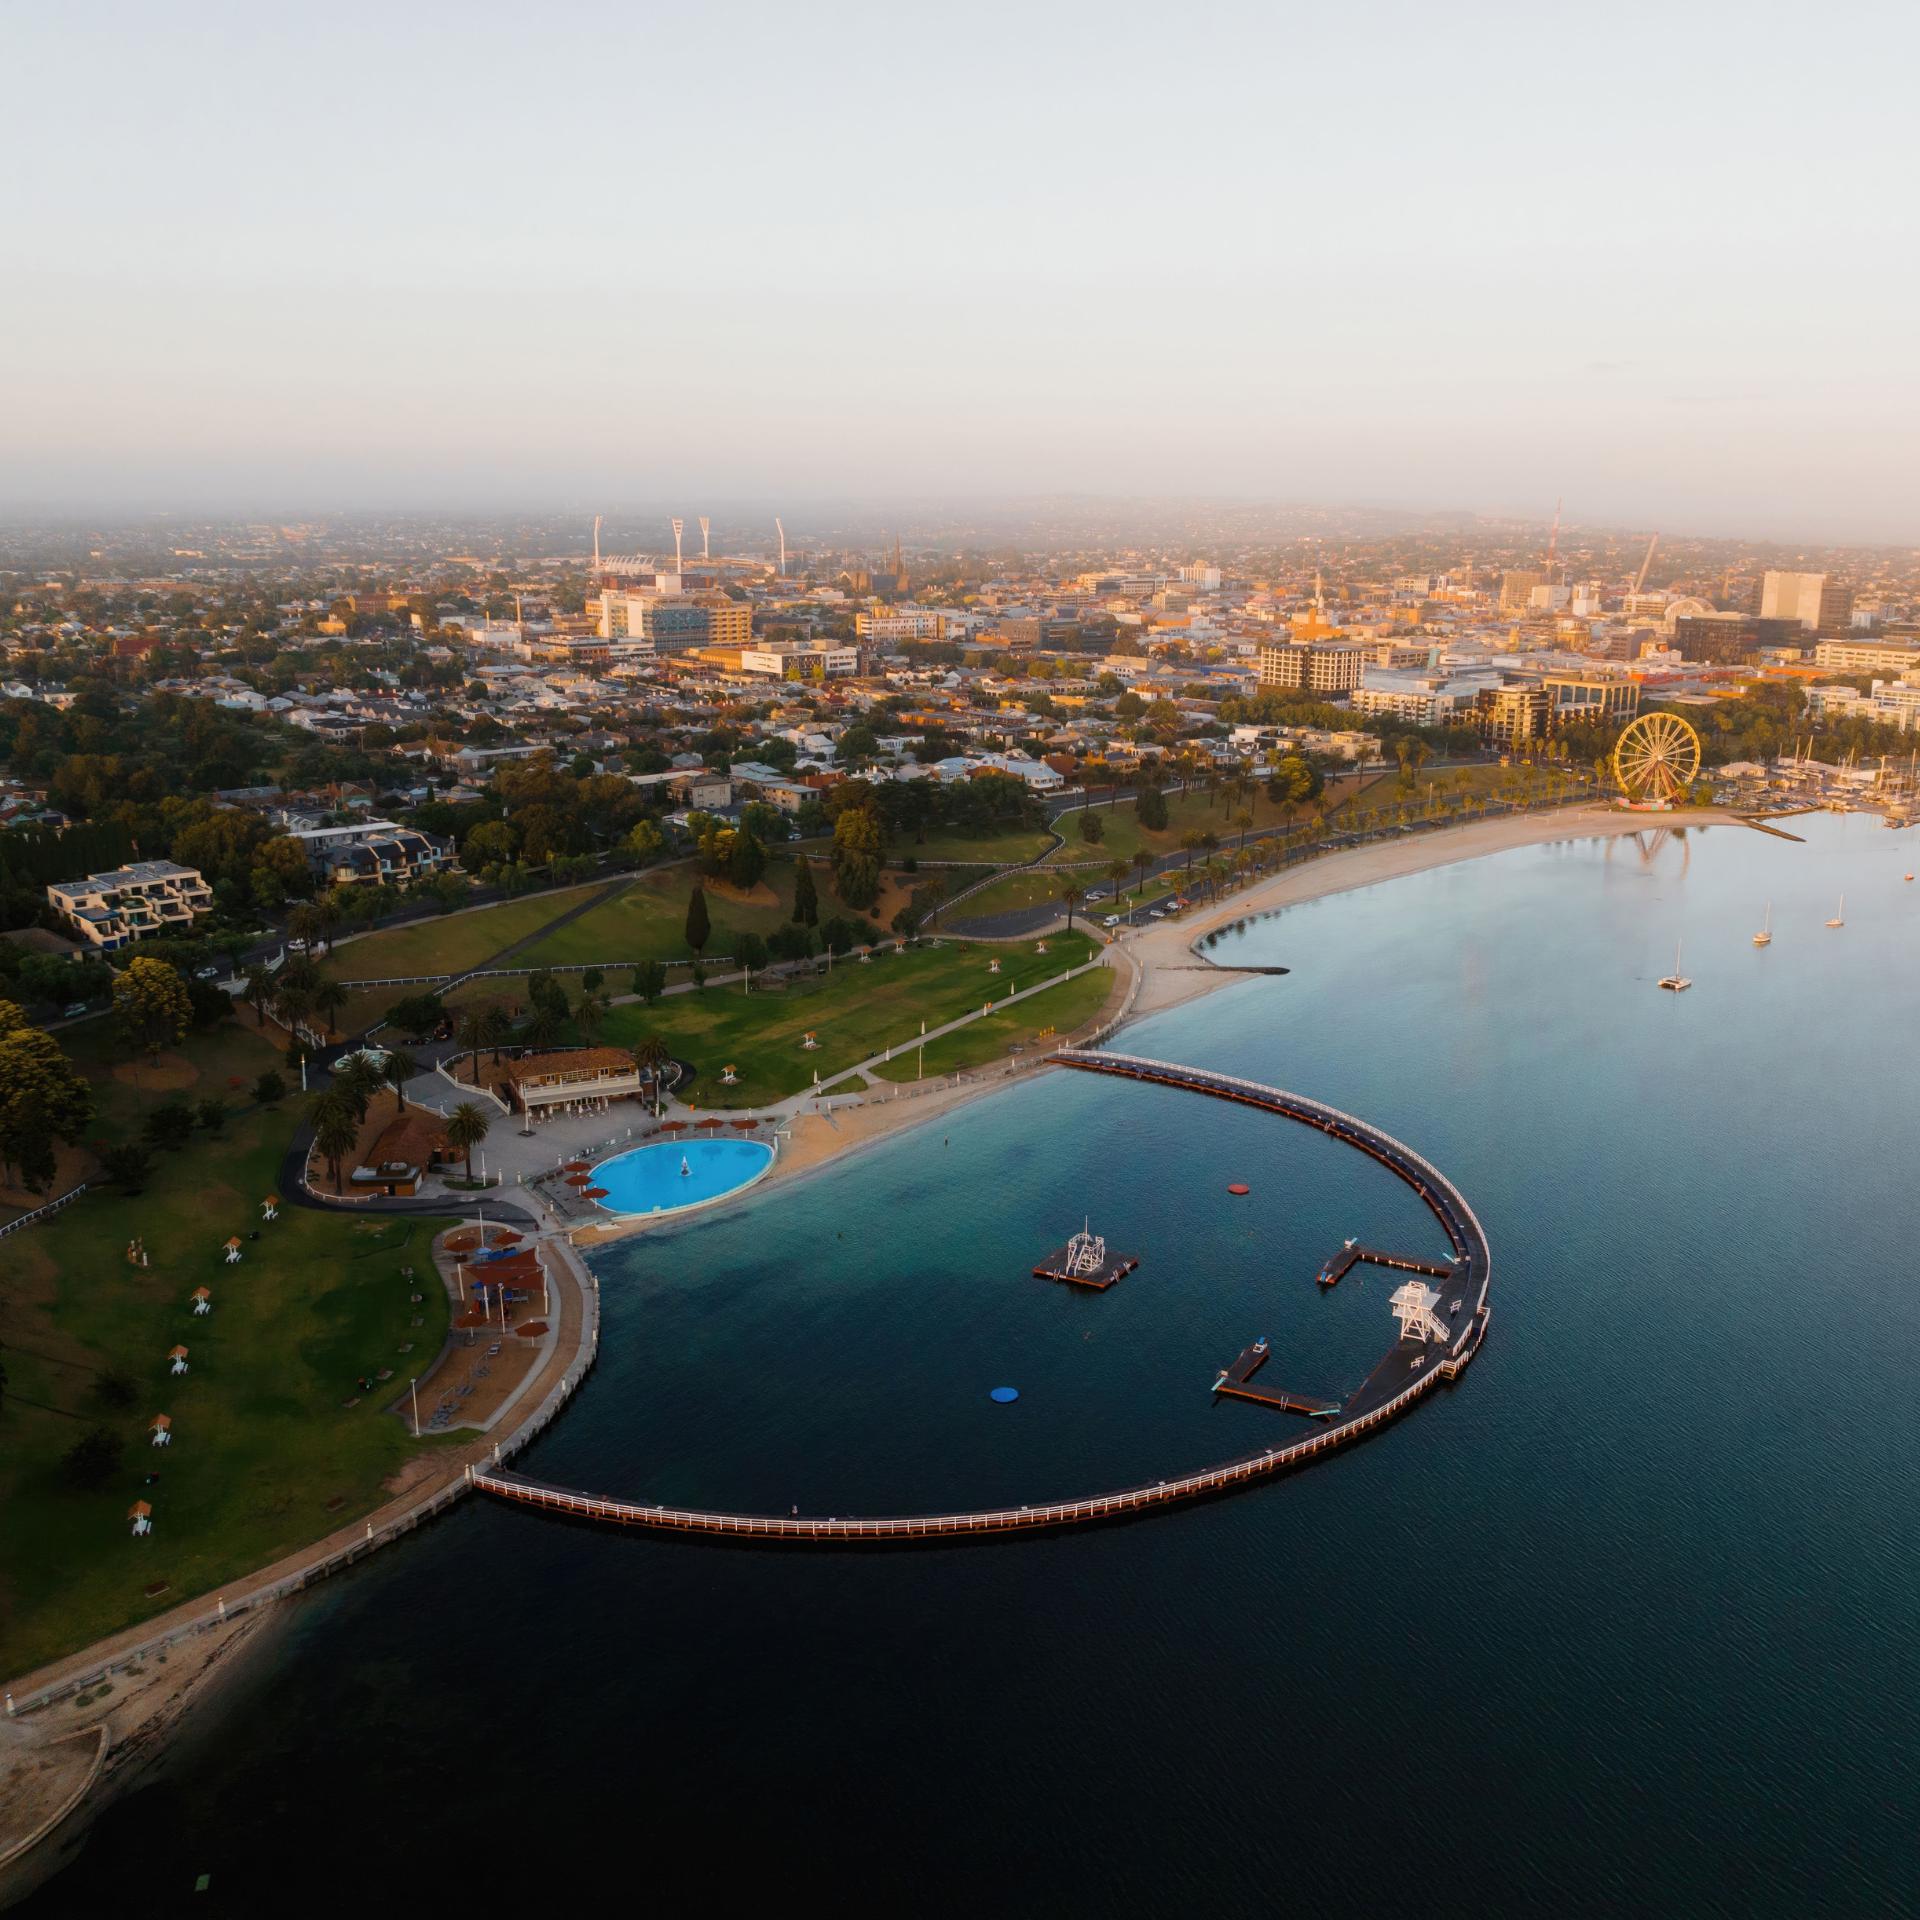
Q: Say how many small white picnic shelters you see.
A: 12